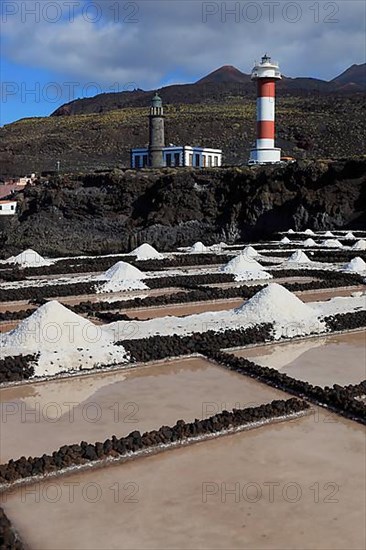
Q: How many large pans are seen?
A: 3